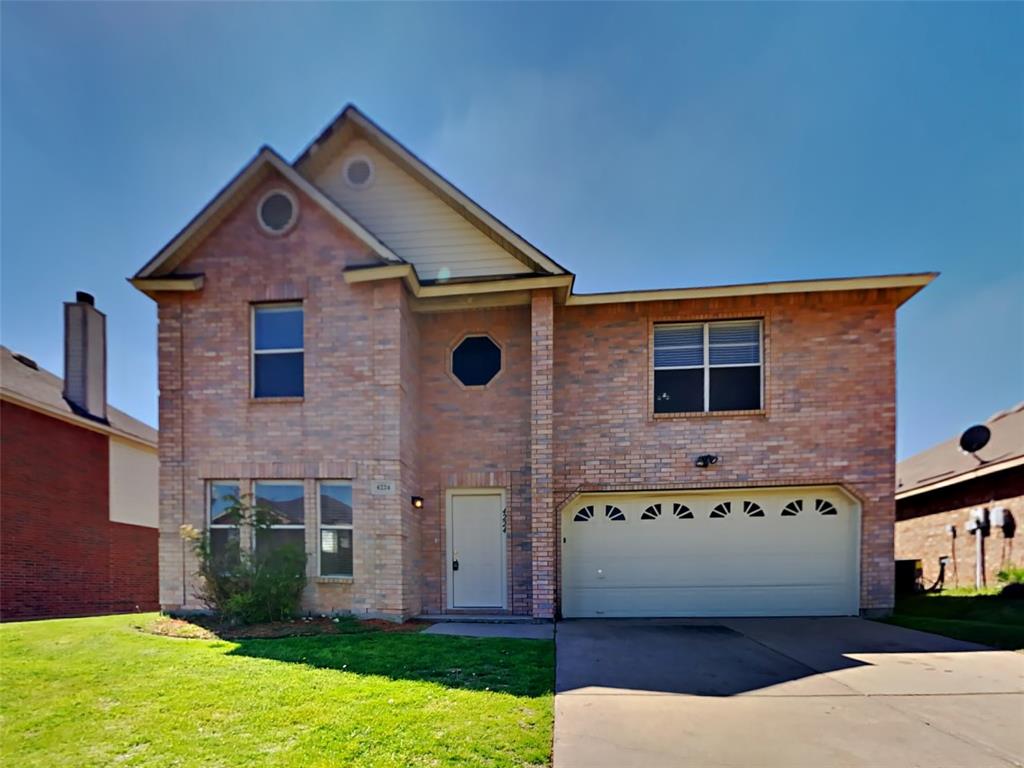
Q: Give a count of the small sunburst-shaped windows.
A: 8